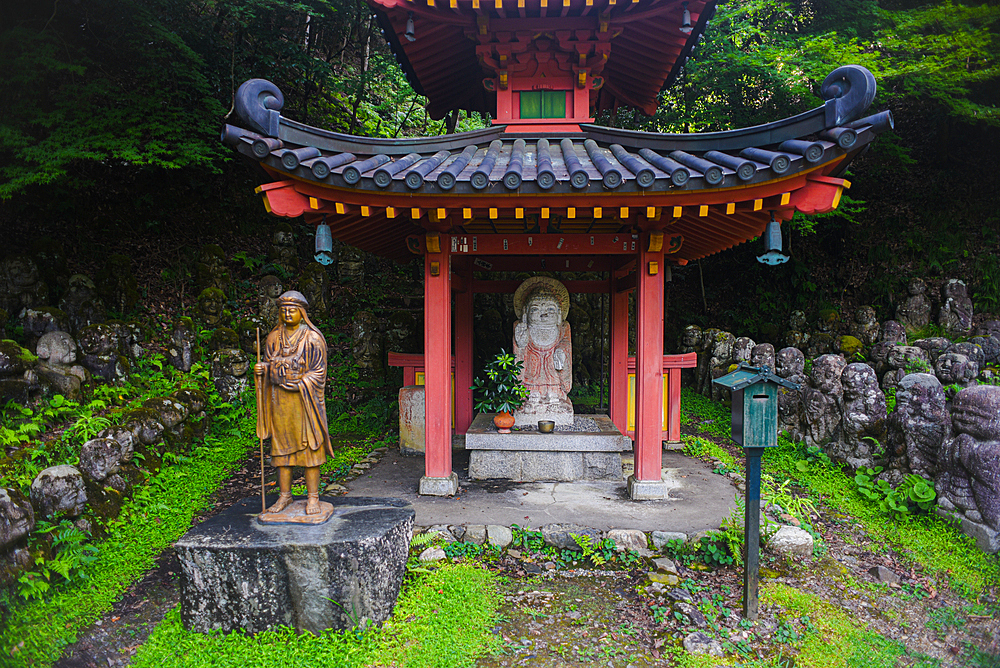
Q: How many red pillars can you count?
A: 4